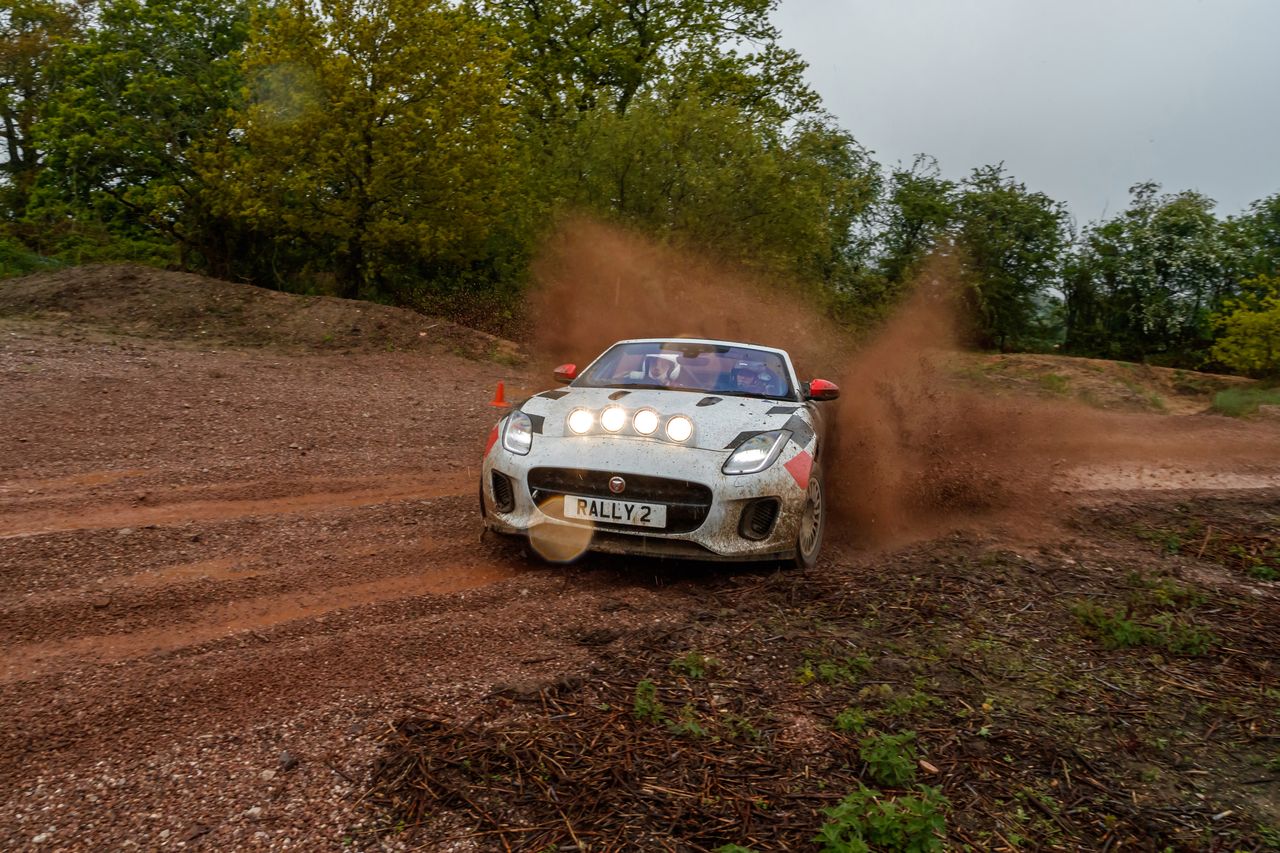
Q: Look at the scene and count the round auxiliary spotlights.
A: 4